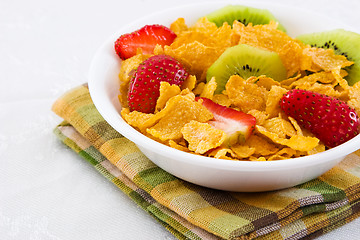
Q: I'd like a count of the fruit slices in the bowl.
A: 7